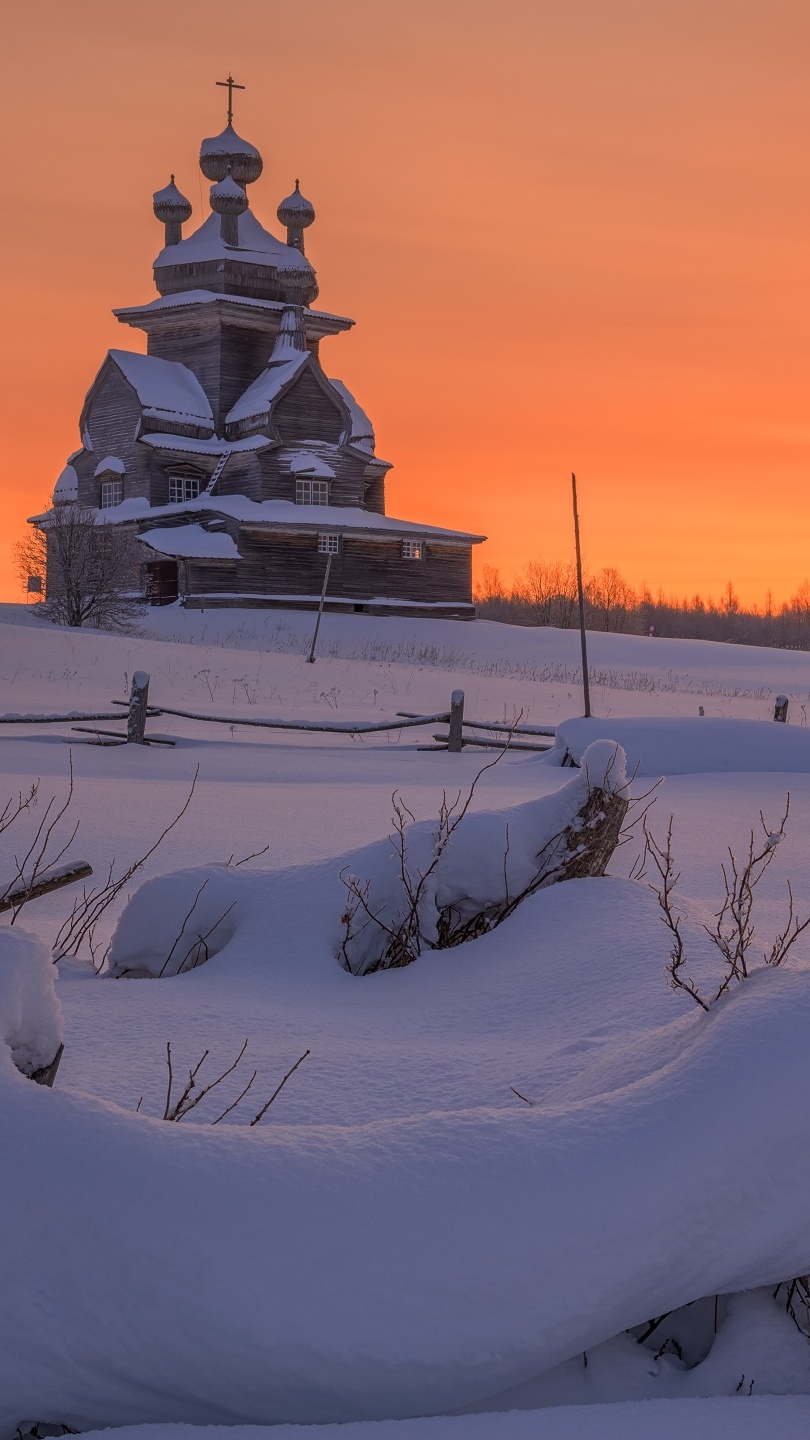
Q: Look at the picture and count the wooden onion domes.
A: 5